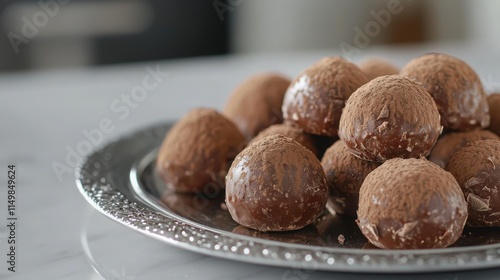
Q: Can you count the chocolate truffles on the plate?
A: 13